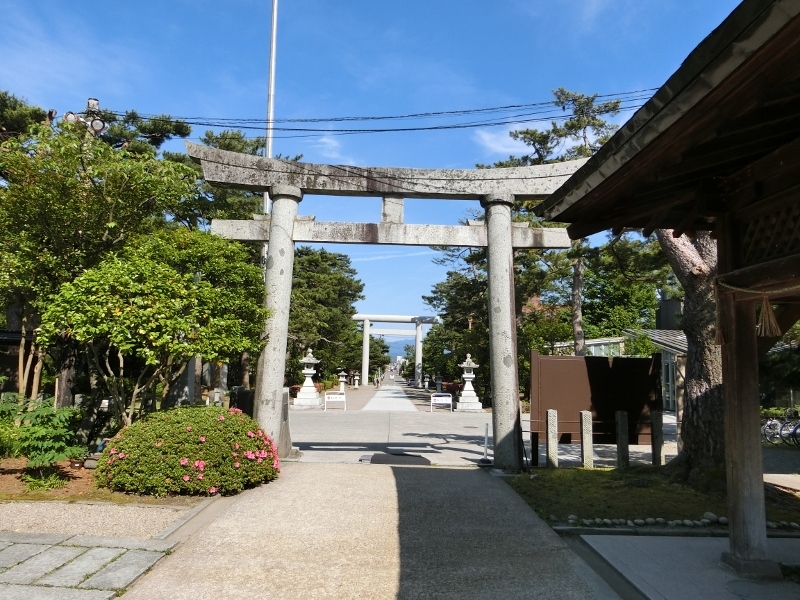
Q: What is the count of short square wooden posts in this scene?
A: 4